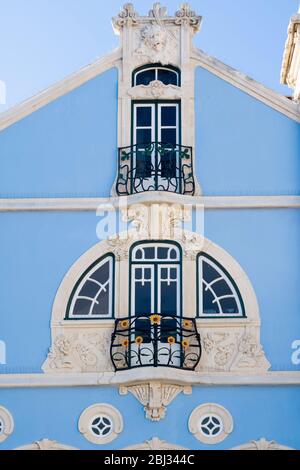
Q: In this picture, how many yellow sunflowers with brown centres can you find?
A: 7